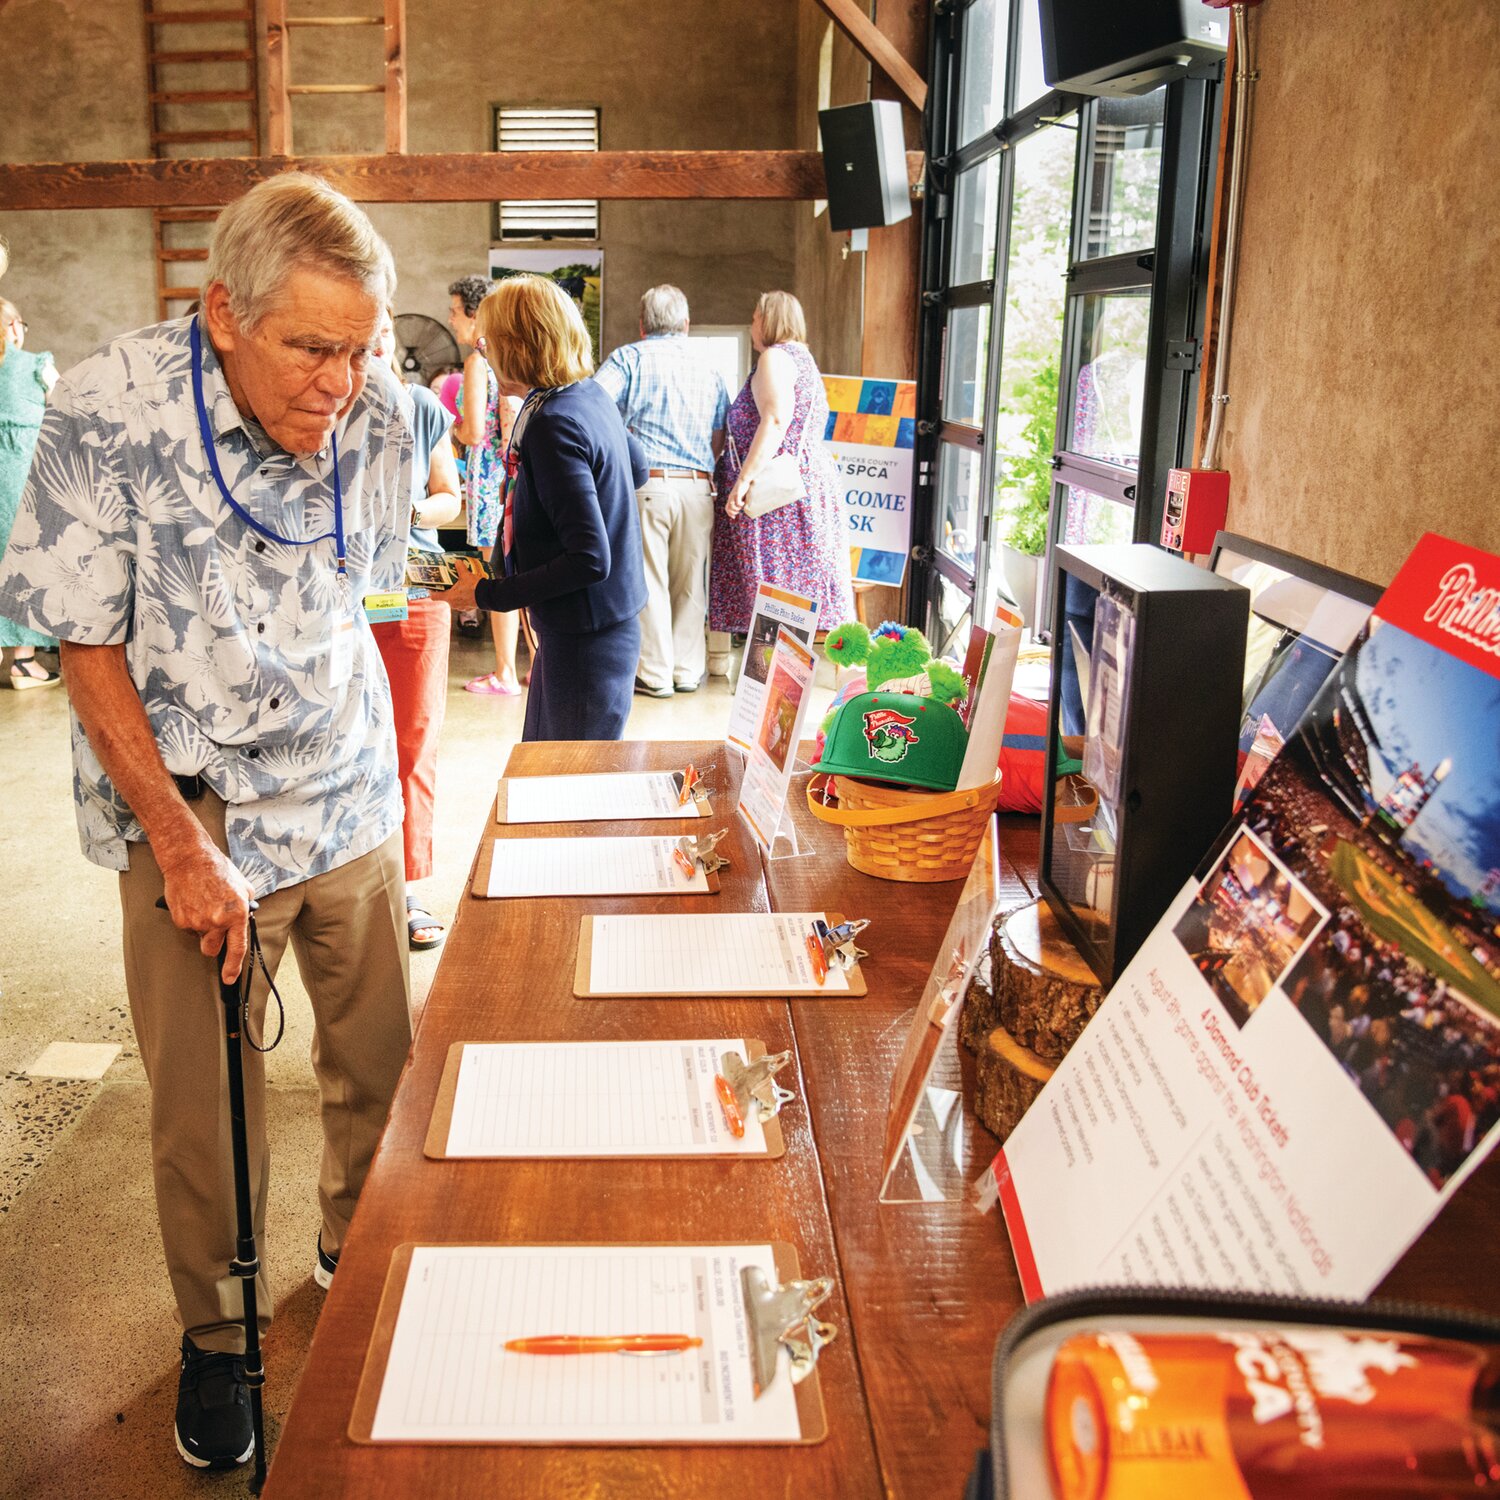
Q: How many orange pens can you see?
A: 5